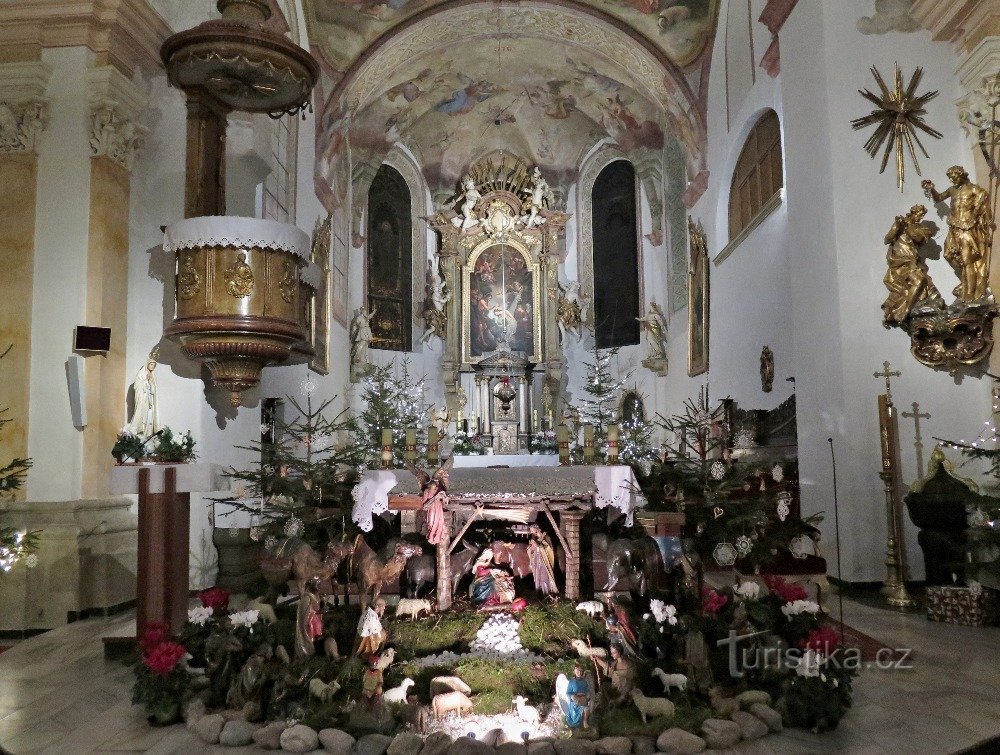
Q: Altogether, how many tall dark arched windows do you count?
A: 2